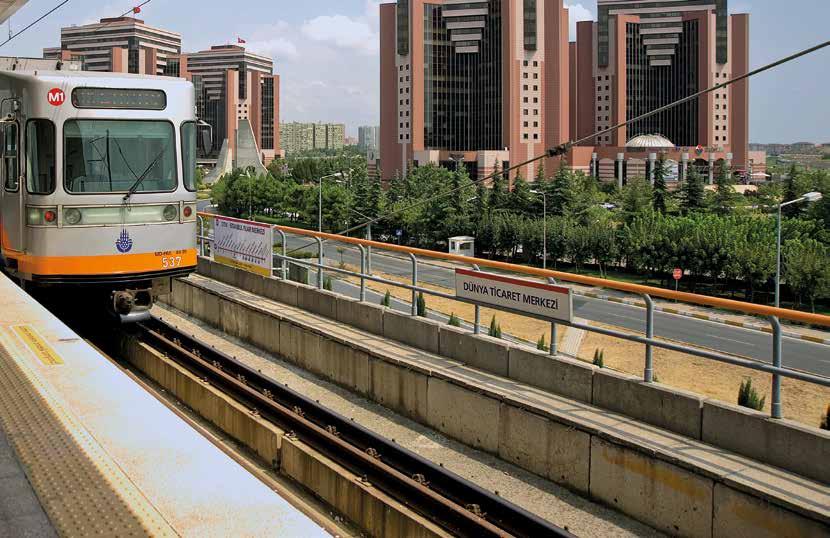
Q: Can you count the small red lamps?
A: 2